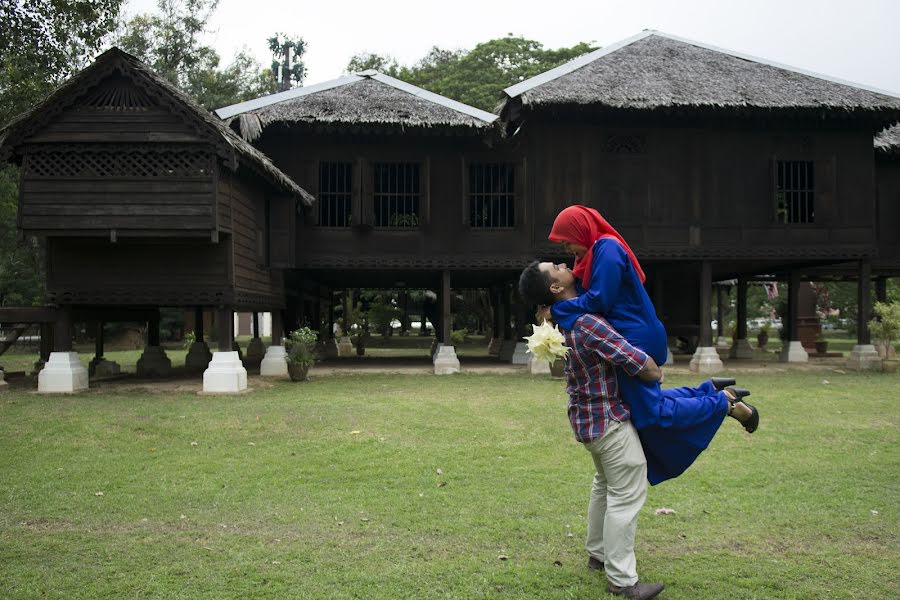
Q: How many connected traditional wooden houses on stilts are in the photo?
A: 3